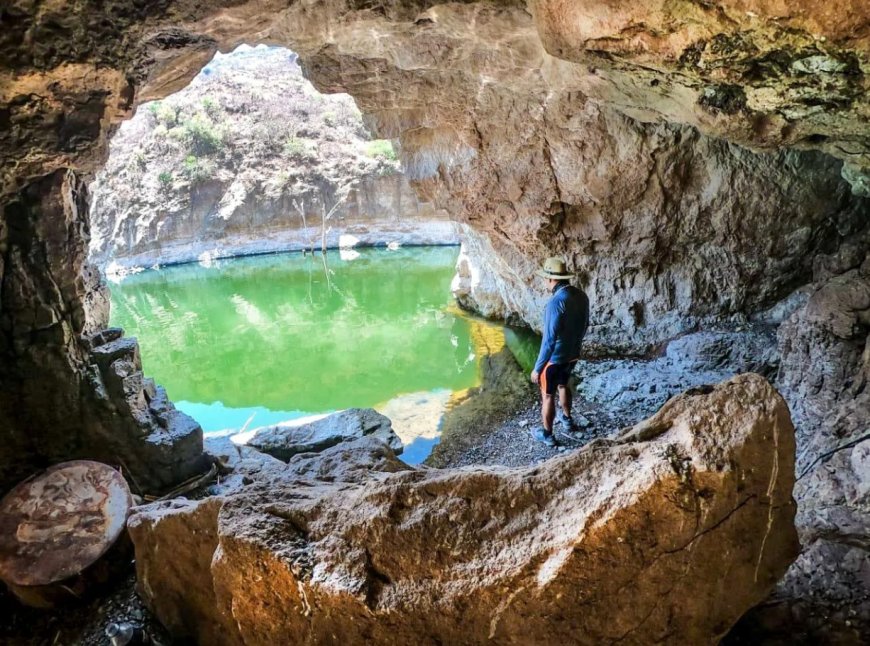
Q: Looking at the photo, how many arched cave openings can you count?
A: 1